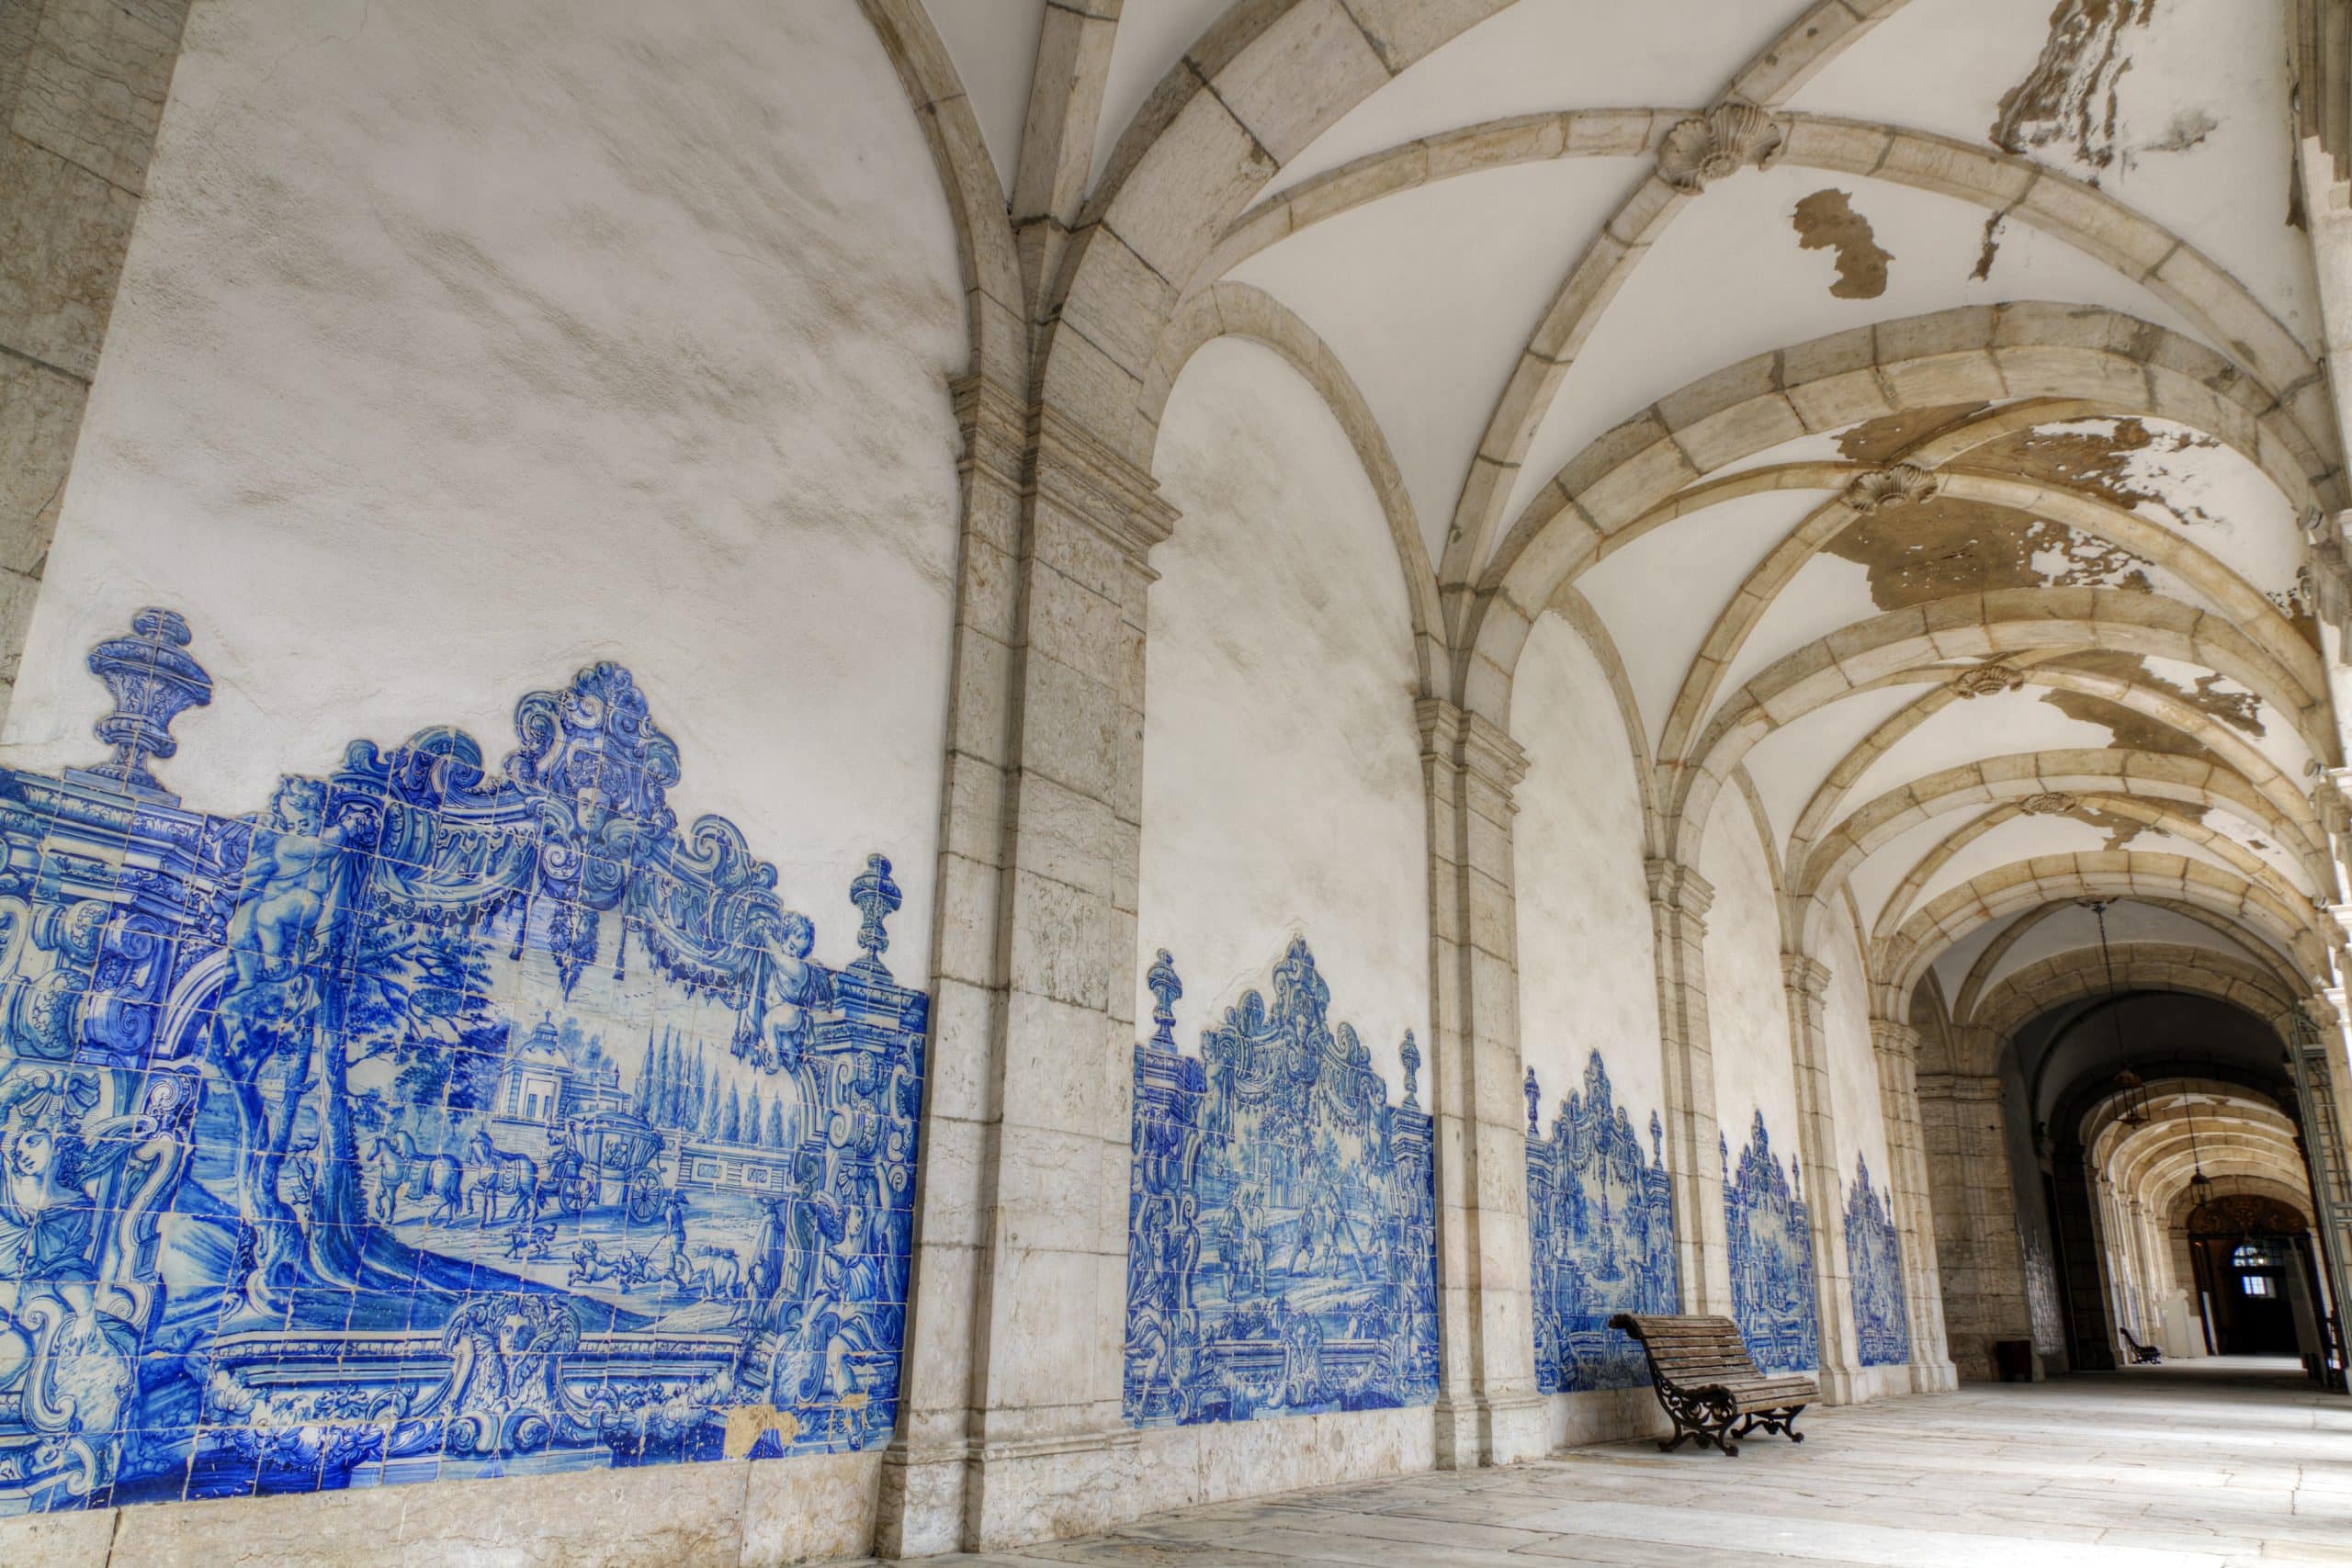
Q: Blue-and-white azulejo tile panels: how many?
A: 5